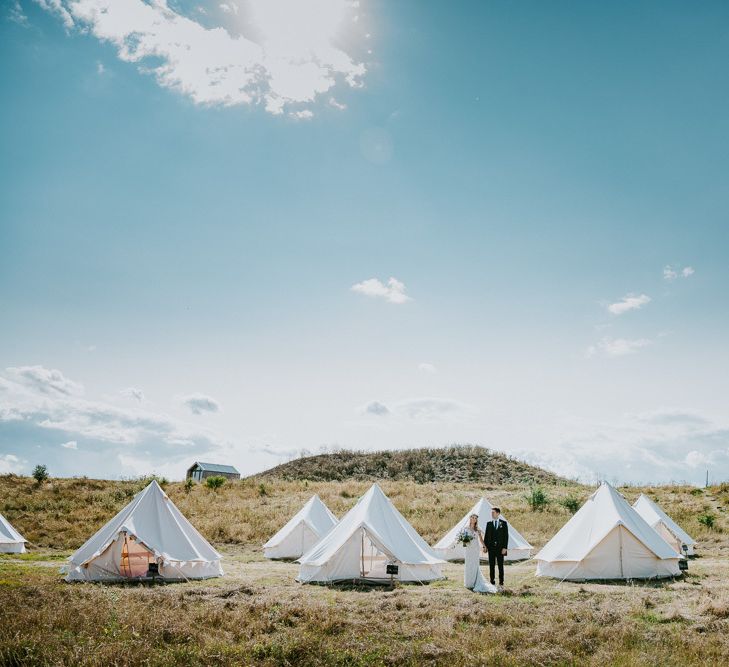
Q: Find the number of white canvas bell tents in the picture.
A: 7